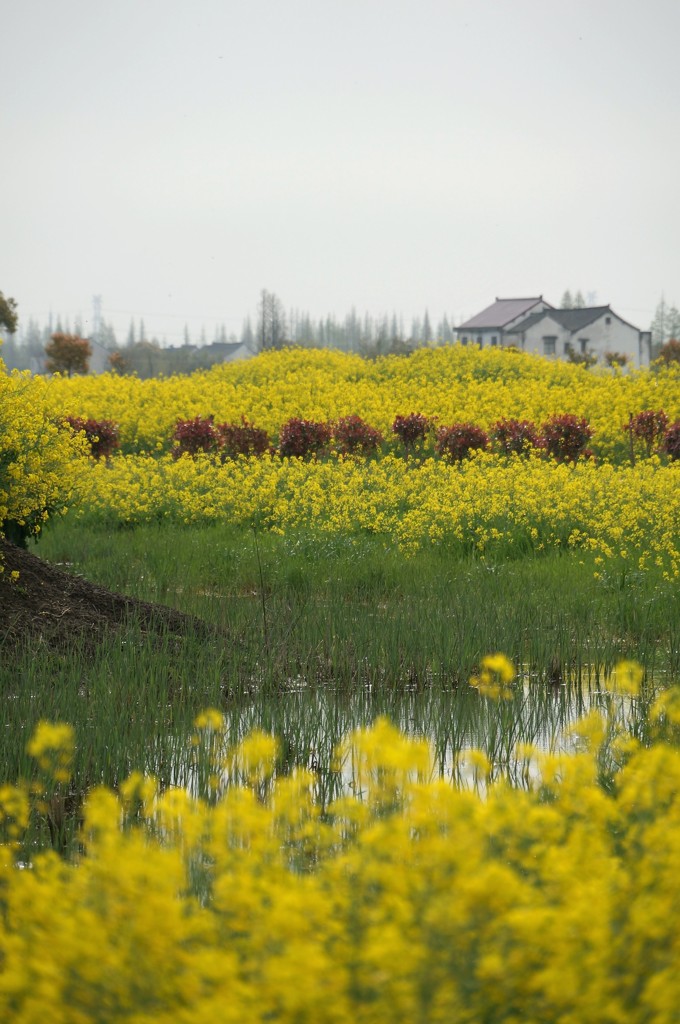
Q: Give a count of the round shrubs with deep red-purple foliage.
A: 11